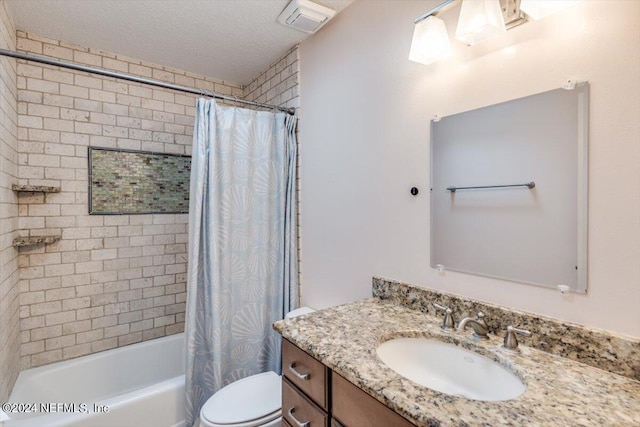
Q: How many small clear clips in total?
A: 4